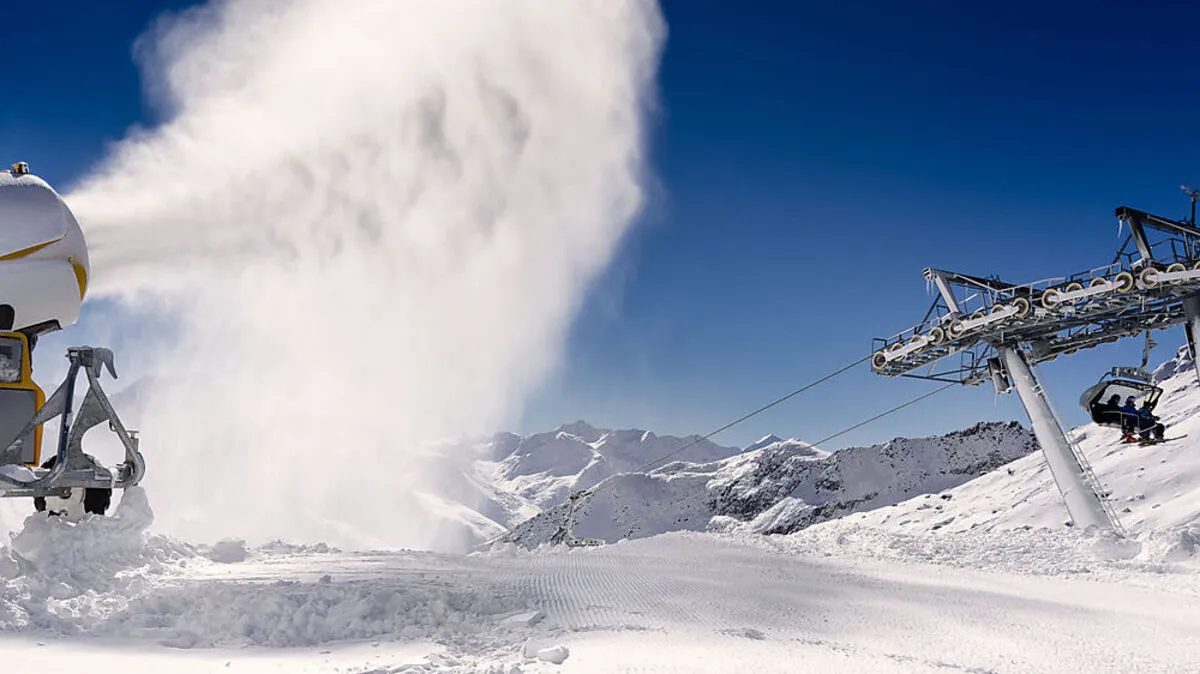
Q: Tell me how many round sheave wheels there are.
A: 15